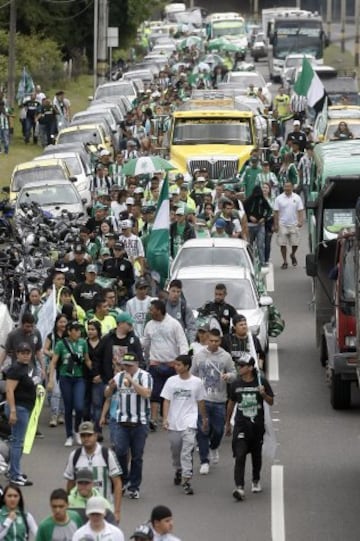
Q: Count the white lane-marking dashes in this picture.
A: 3